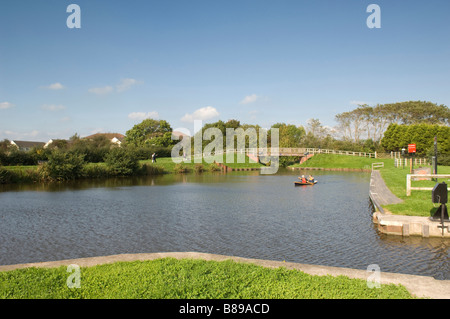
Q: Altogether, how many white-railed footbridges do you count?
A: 1